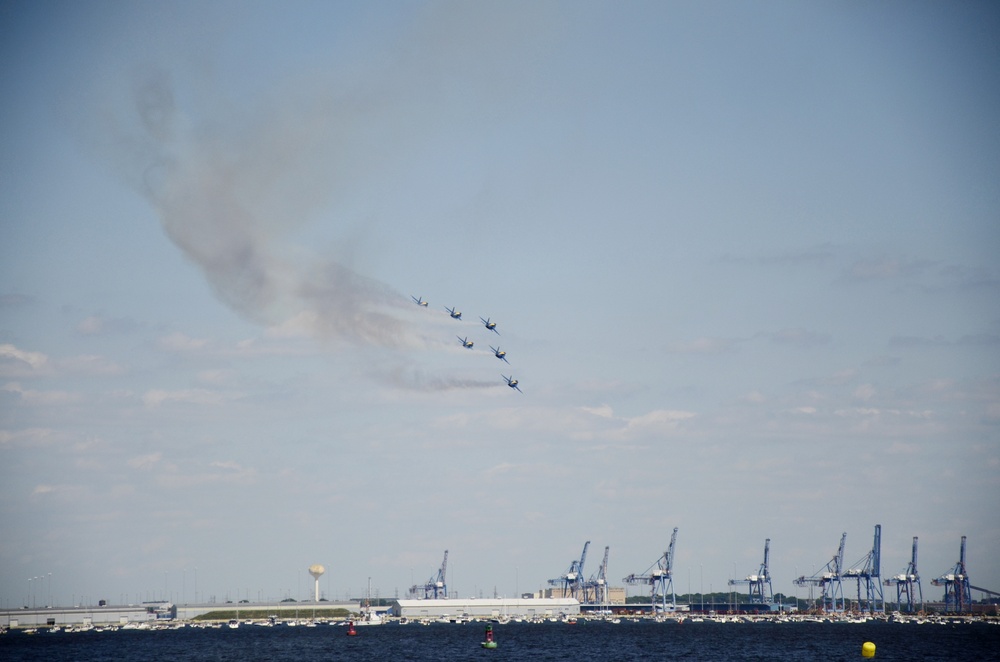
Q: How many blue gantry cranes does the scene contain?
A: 9